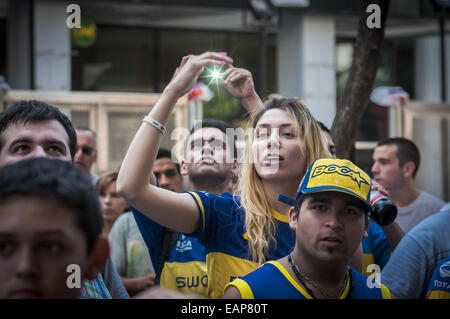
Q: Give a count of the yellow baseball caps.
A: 1